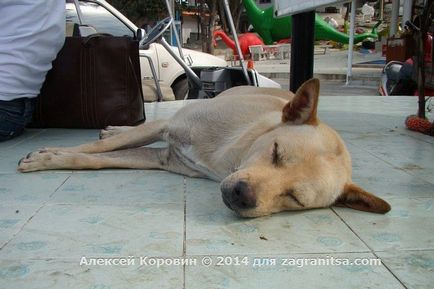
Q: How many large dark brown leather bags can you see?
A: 1